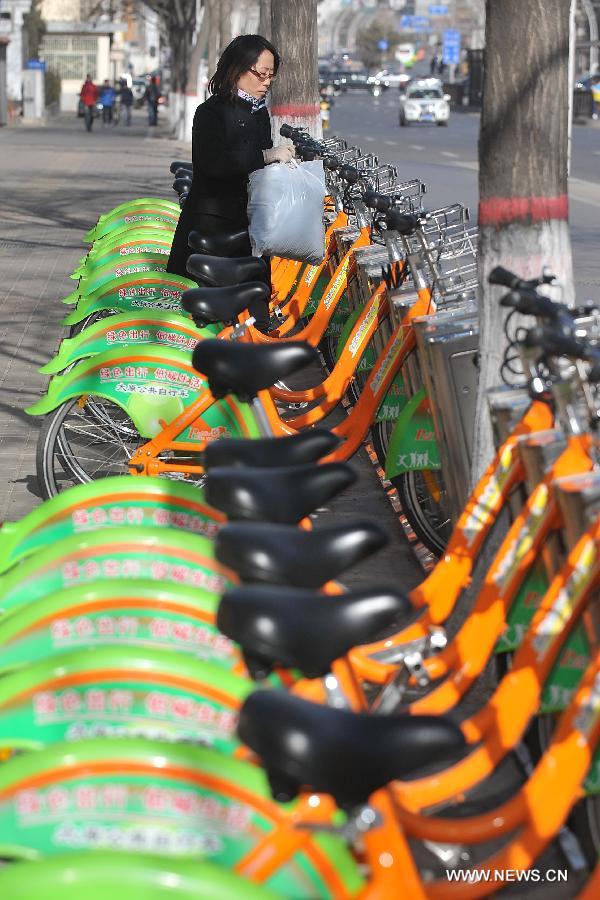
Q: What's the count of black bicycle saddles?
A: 12